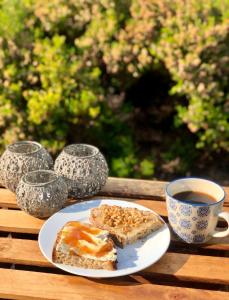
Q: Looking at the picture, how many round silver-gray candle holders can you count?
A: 3